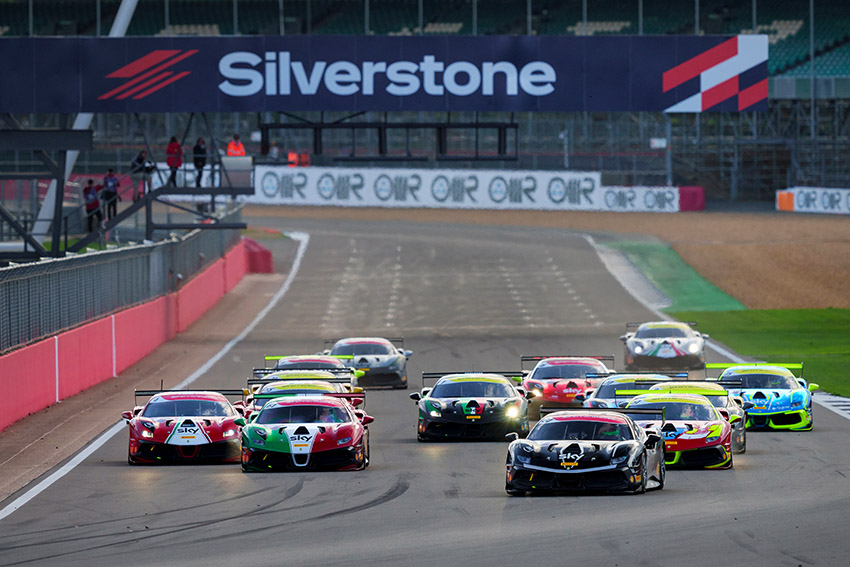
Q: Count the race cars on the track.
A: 14